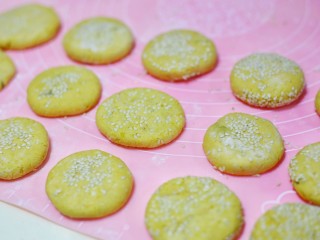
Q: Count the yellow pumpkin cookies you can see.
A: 14